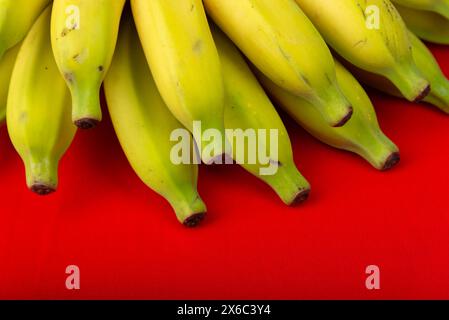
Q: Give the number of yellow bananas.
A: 13